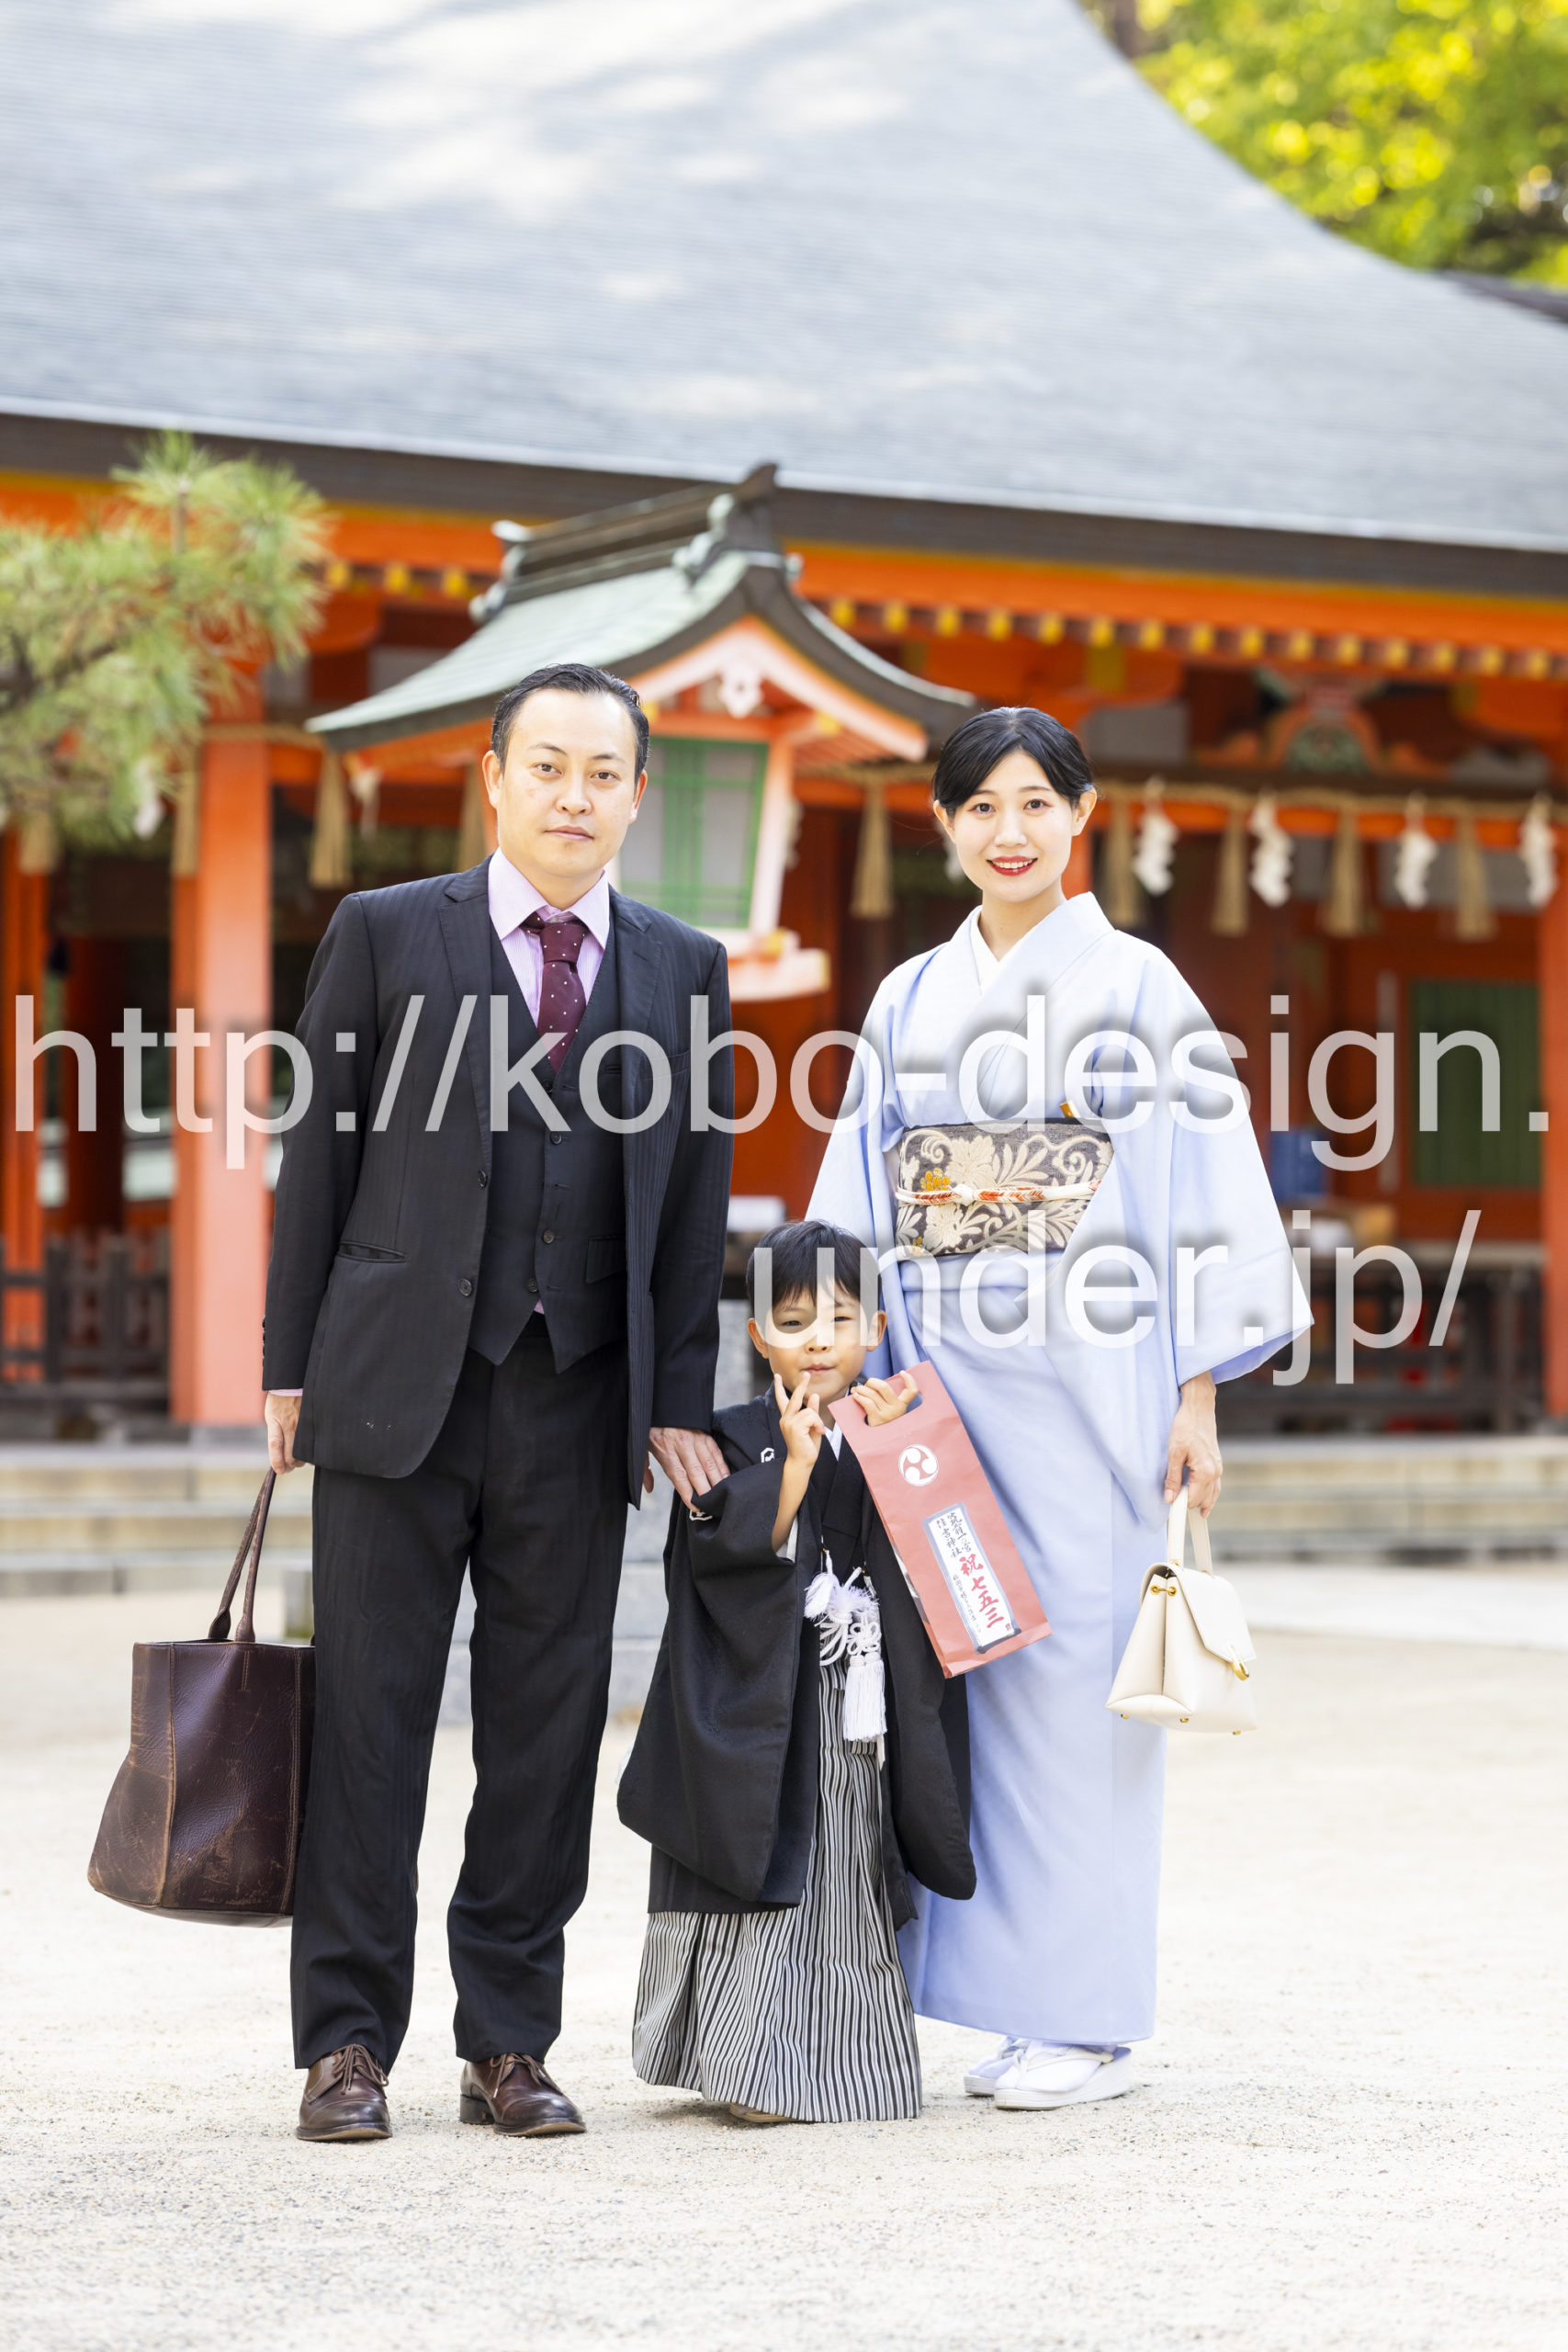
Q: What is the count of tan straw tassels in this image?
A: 9